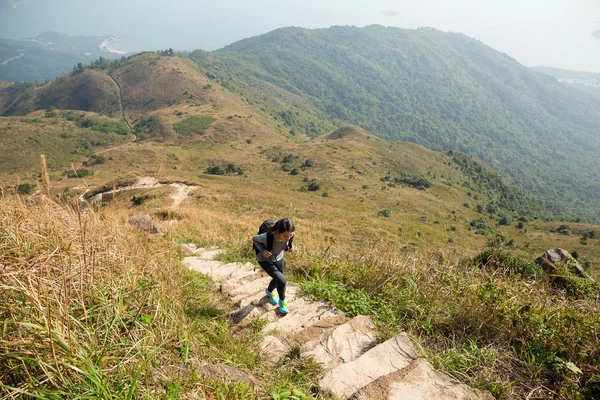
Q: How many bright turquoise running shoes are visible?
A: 2